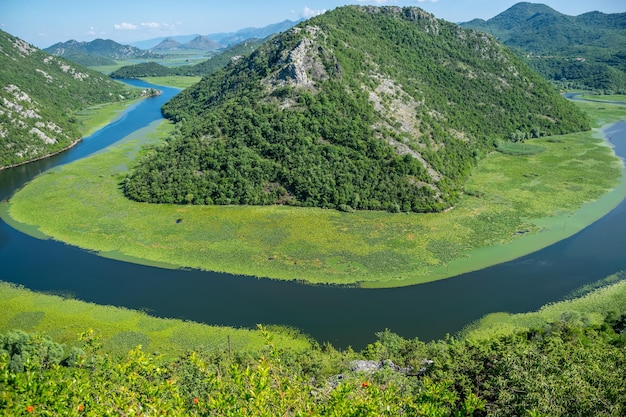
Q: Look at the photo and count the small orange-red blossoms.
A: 4